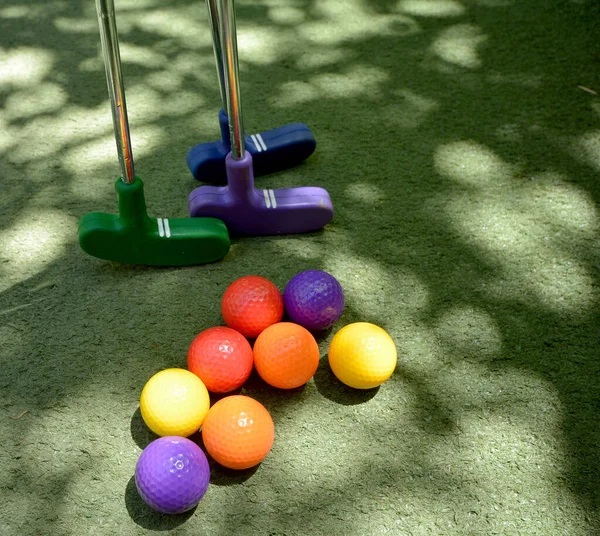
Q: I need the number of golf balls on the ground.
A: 8